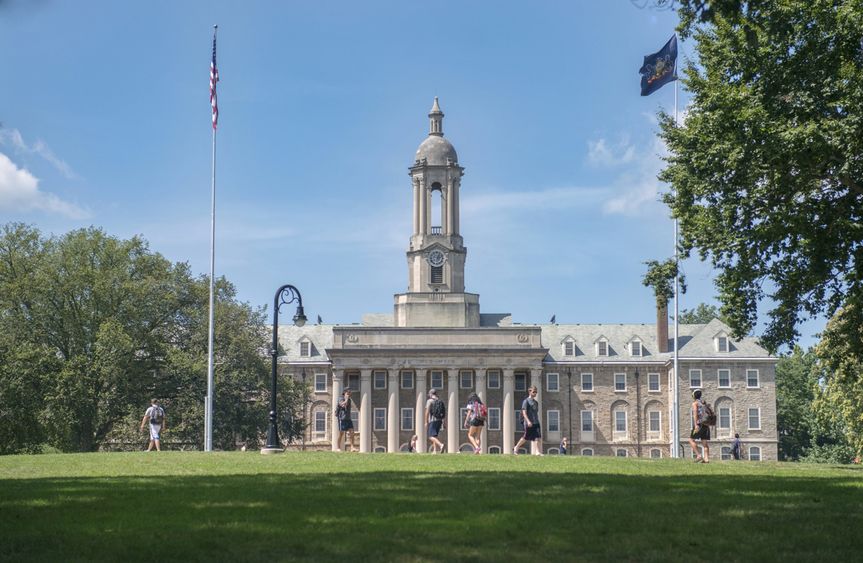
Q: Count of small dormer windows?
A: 5